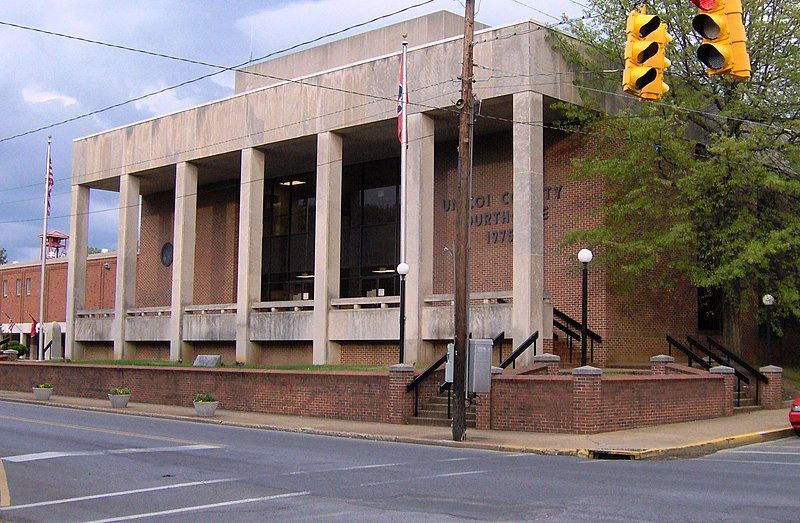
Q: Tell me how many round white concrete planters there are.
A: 3